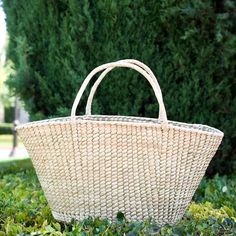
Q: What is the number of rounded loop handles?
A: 2